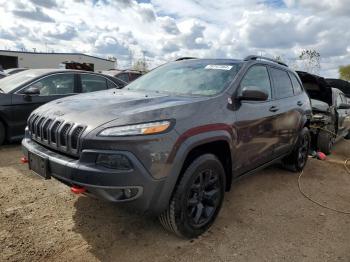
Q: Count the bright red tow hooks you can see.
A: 2